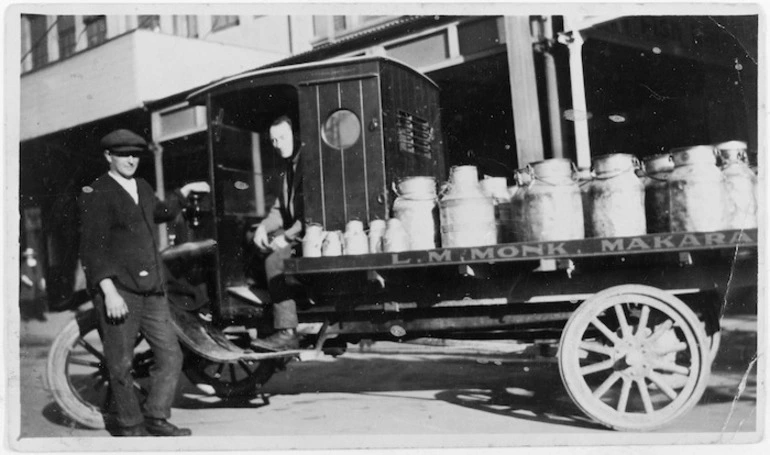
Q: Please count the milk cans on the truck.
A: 14